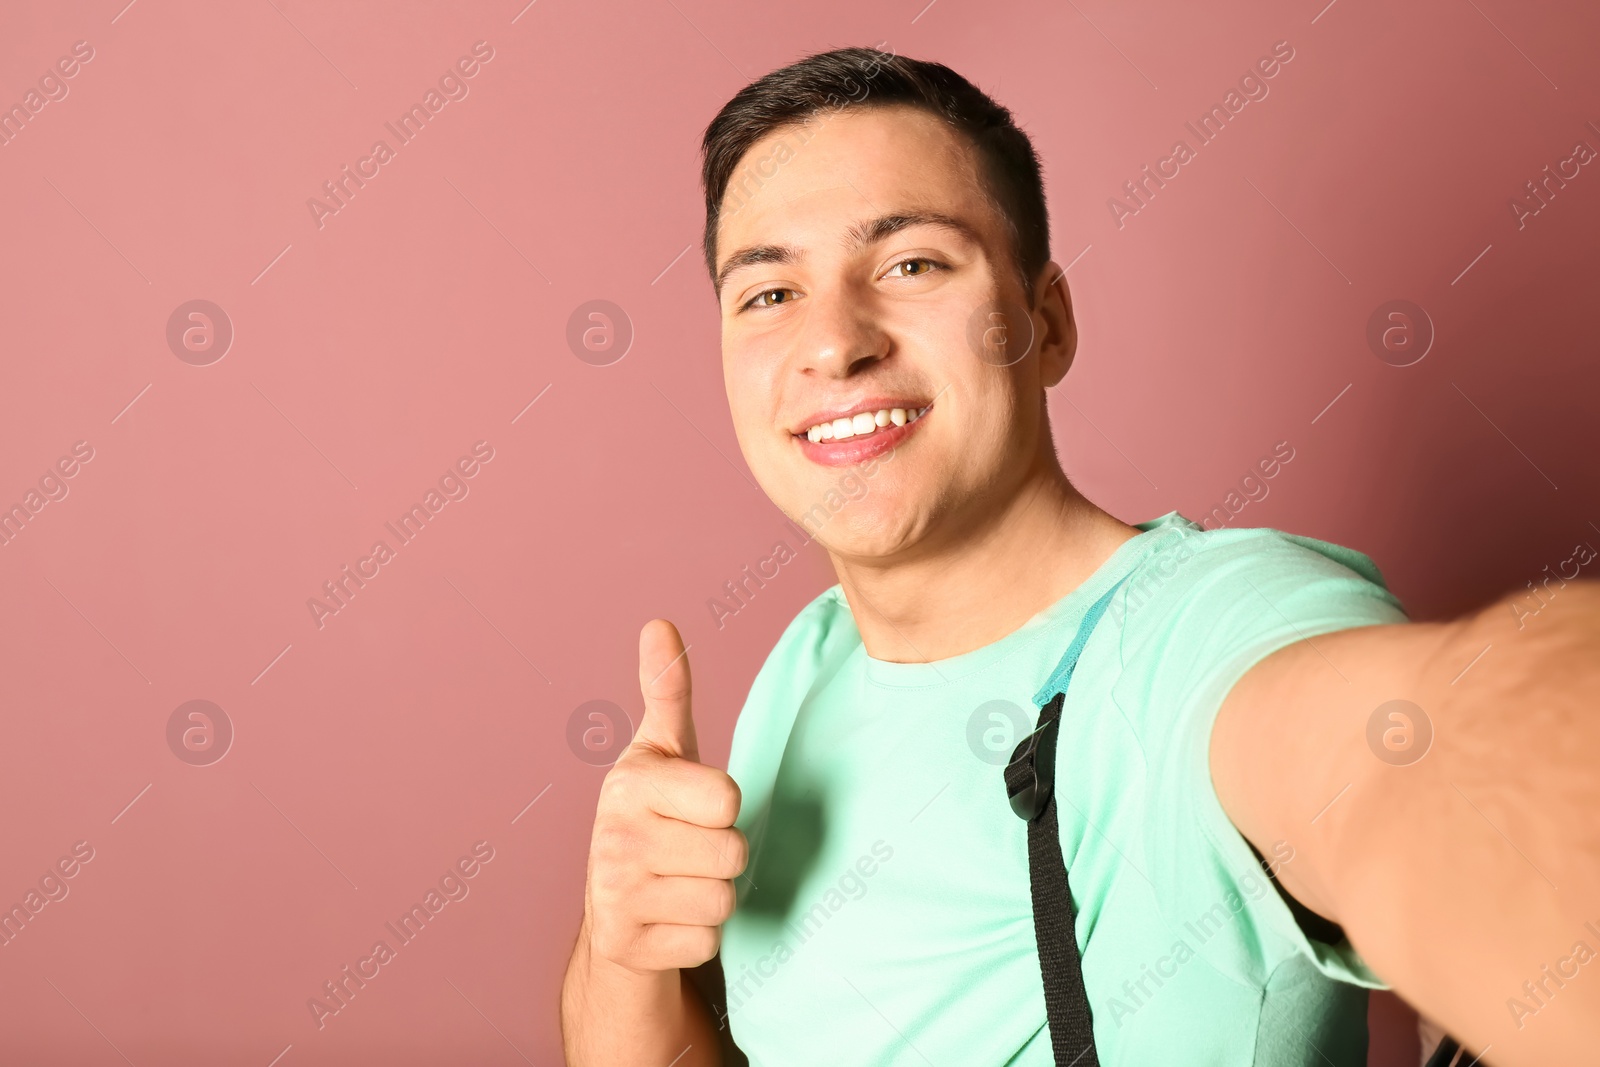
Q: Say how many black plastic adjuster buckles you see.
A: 1